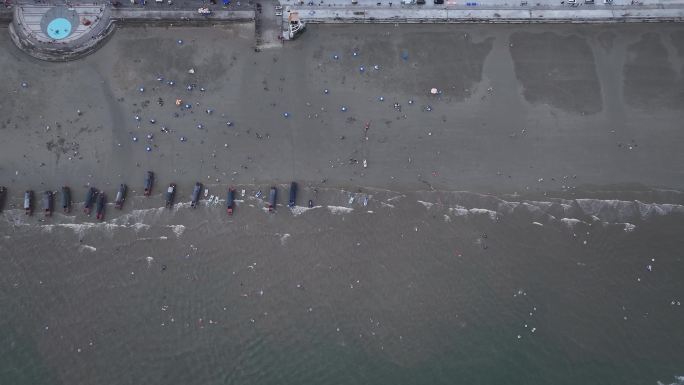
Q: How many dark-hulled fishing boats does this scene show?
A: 13